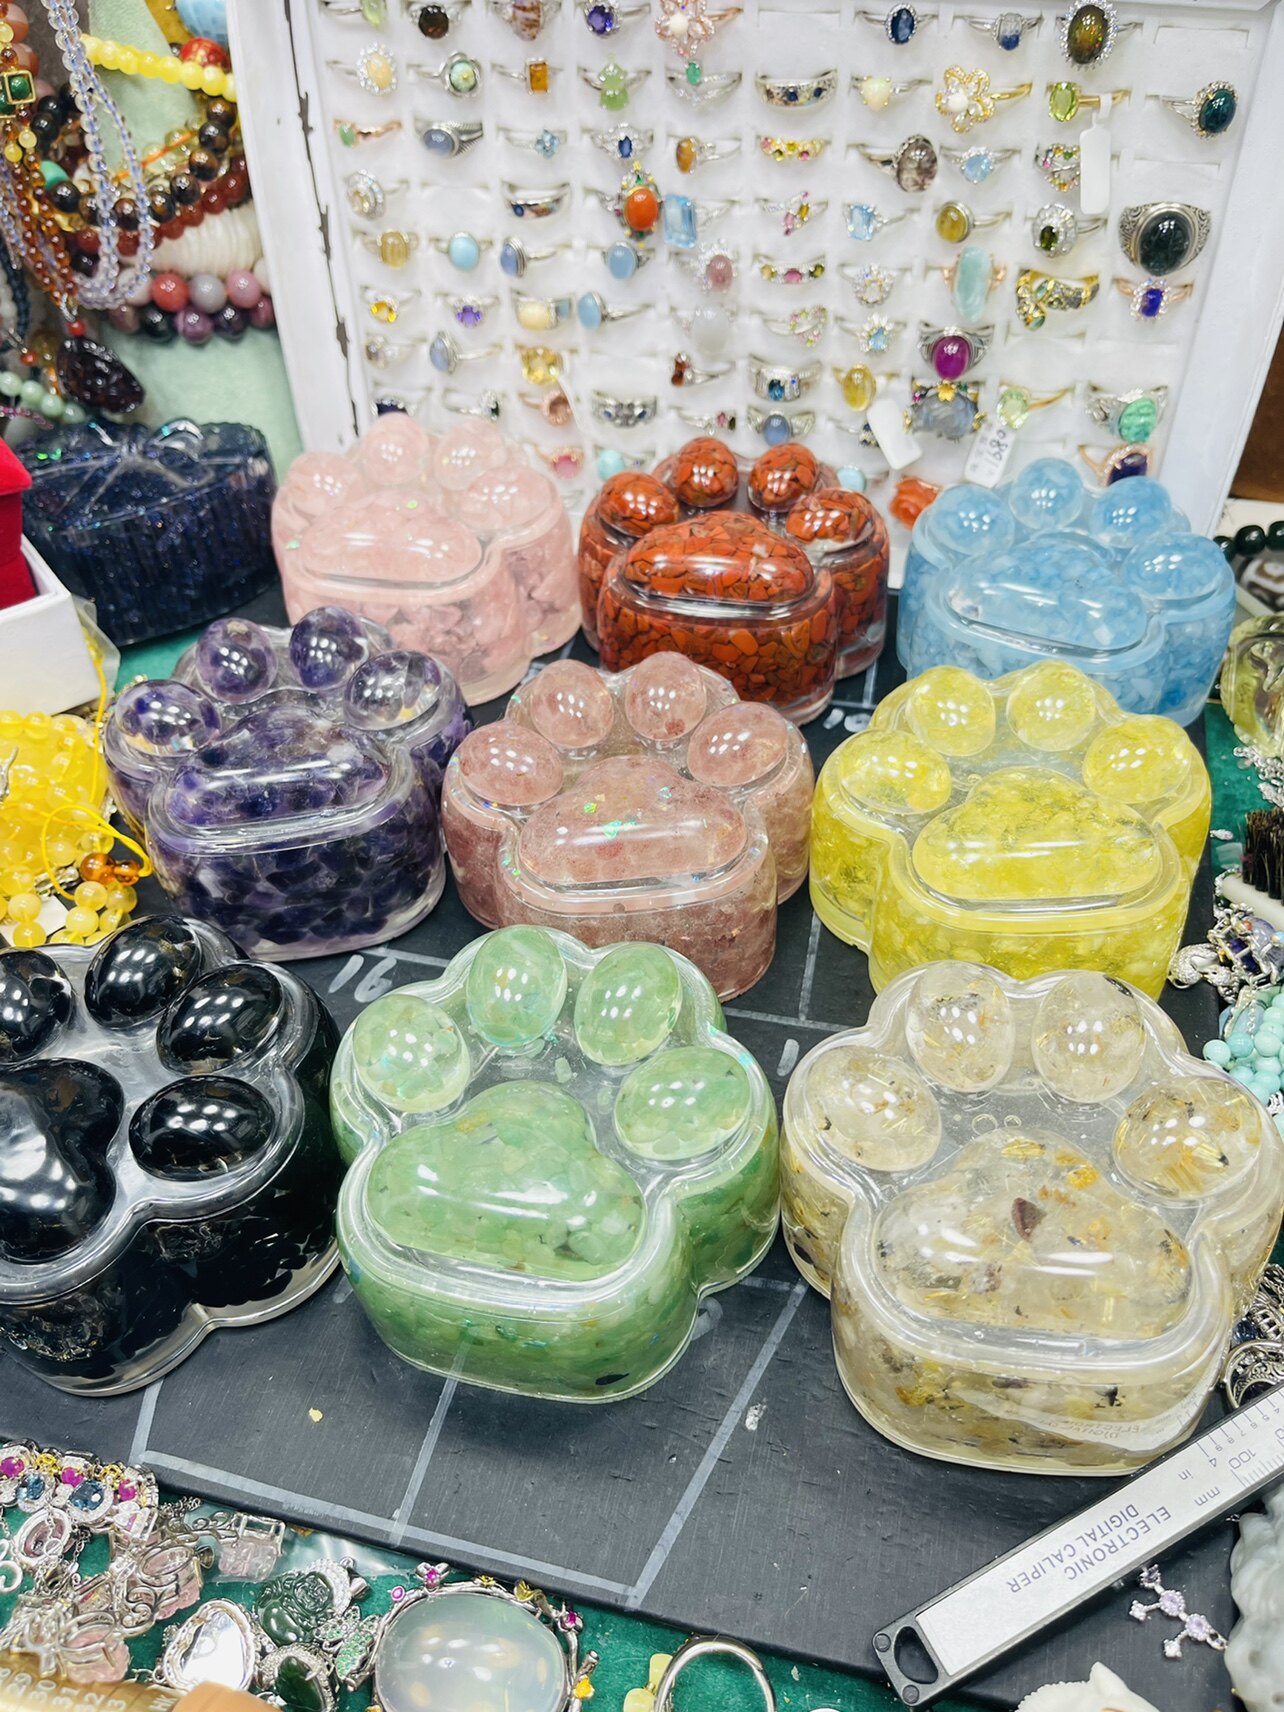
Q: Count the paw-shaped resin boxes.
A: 9